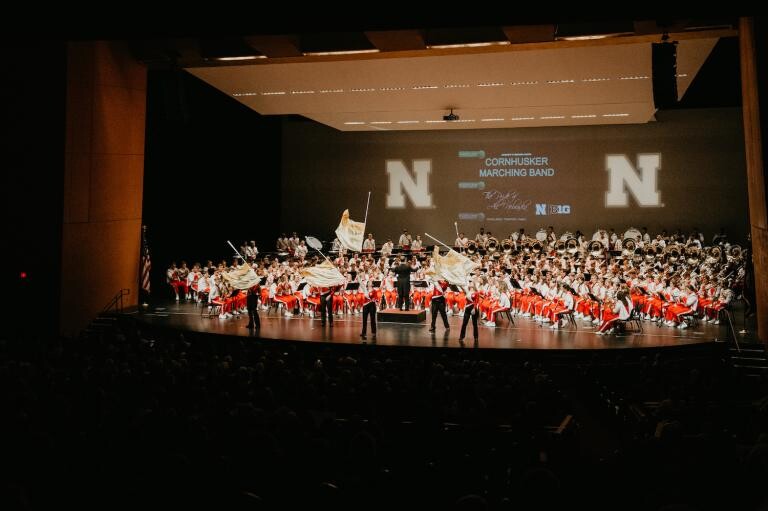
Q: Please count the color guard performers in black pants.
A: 5